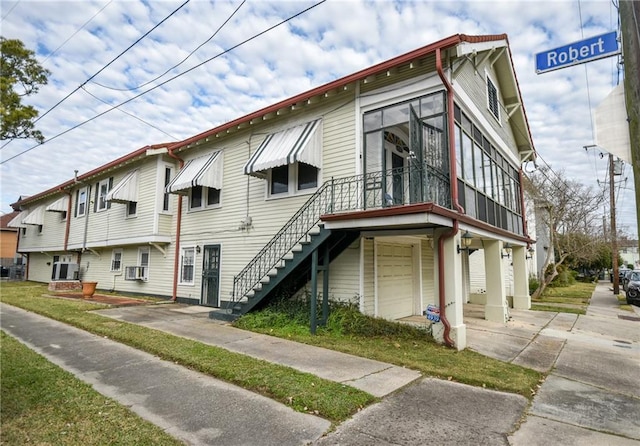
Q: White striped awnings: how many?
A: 6